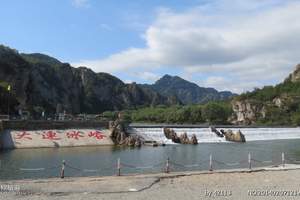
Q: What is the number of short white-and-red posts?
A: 6